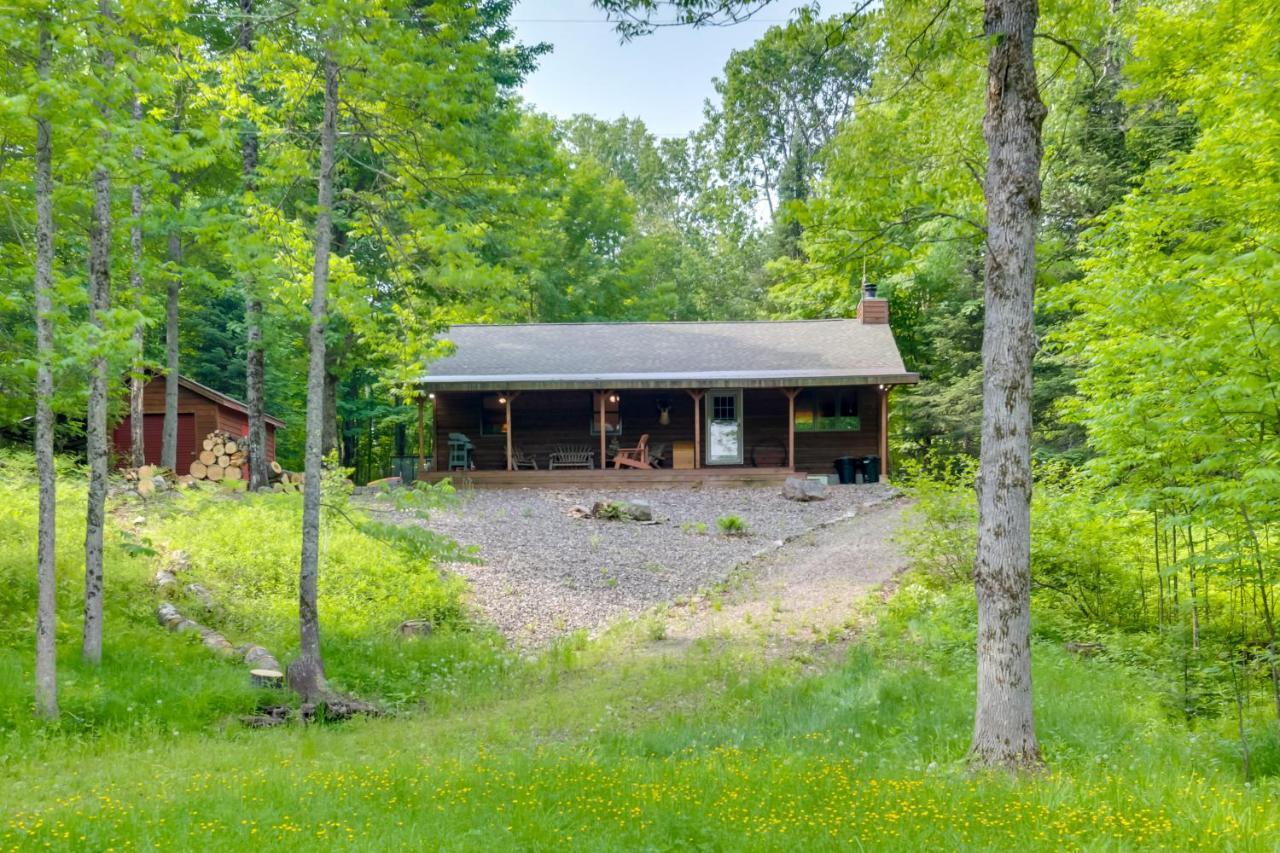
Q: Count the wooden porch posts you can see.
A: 6